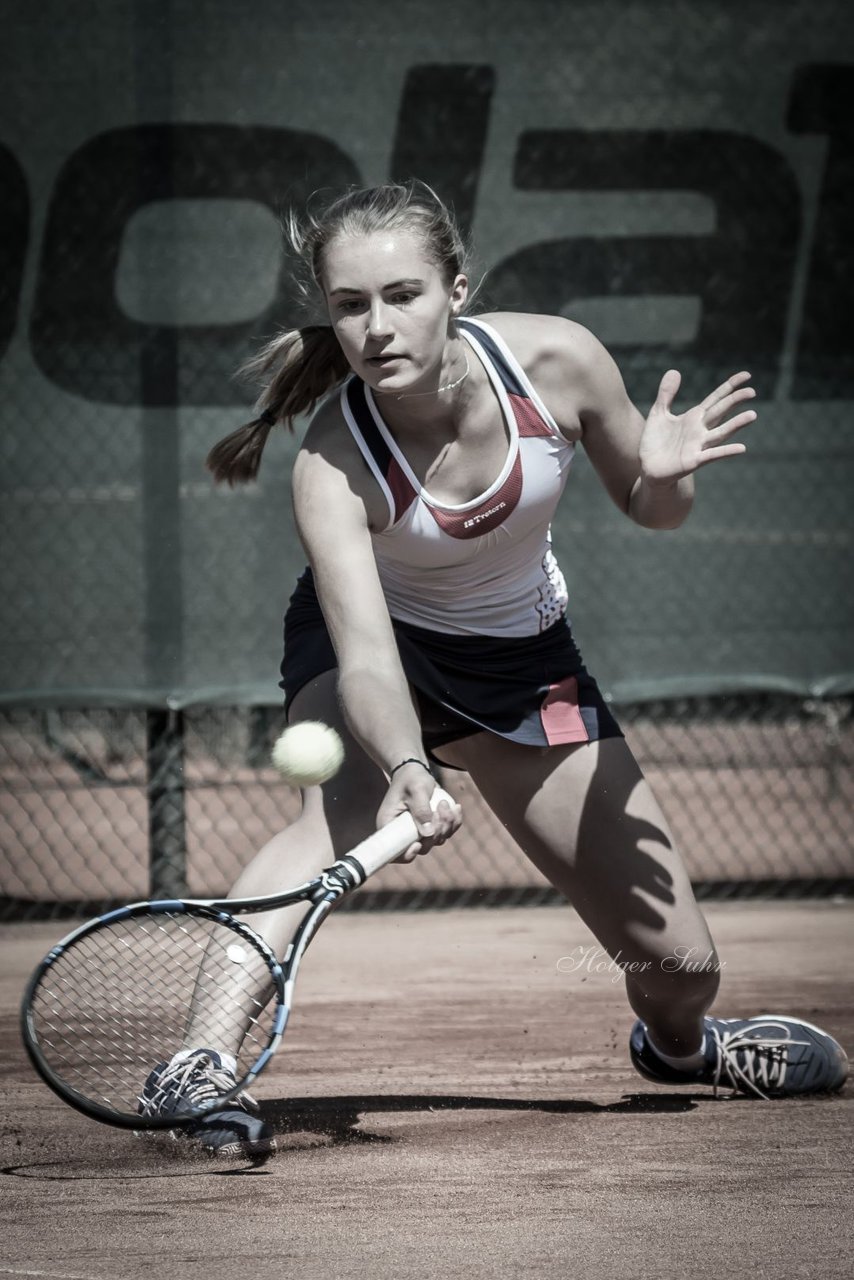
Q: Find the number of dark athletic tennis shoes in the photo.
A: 2